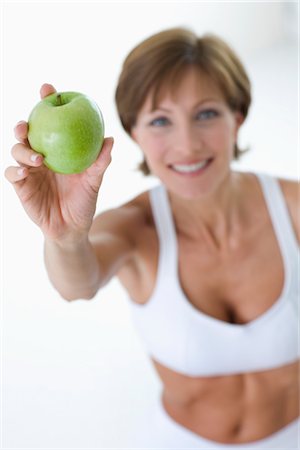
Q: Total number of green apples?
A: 1